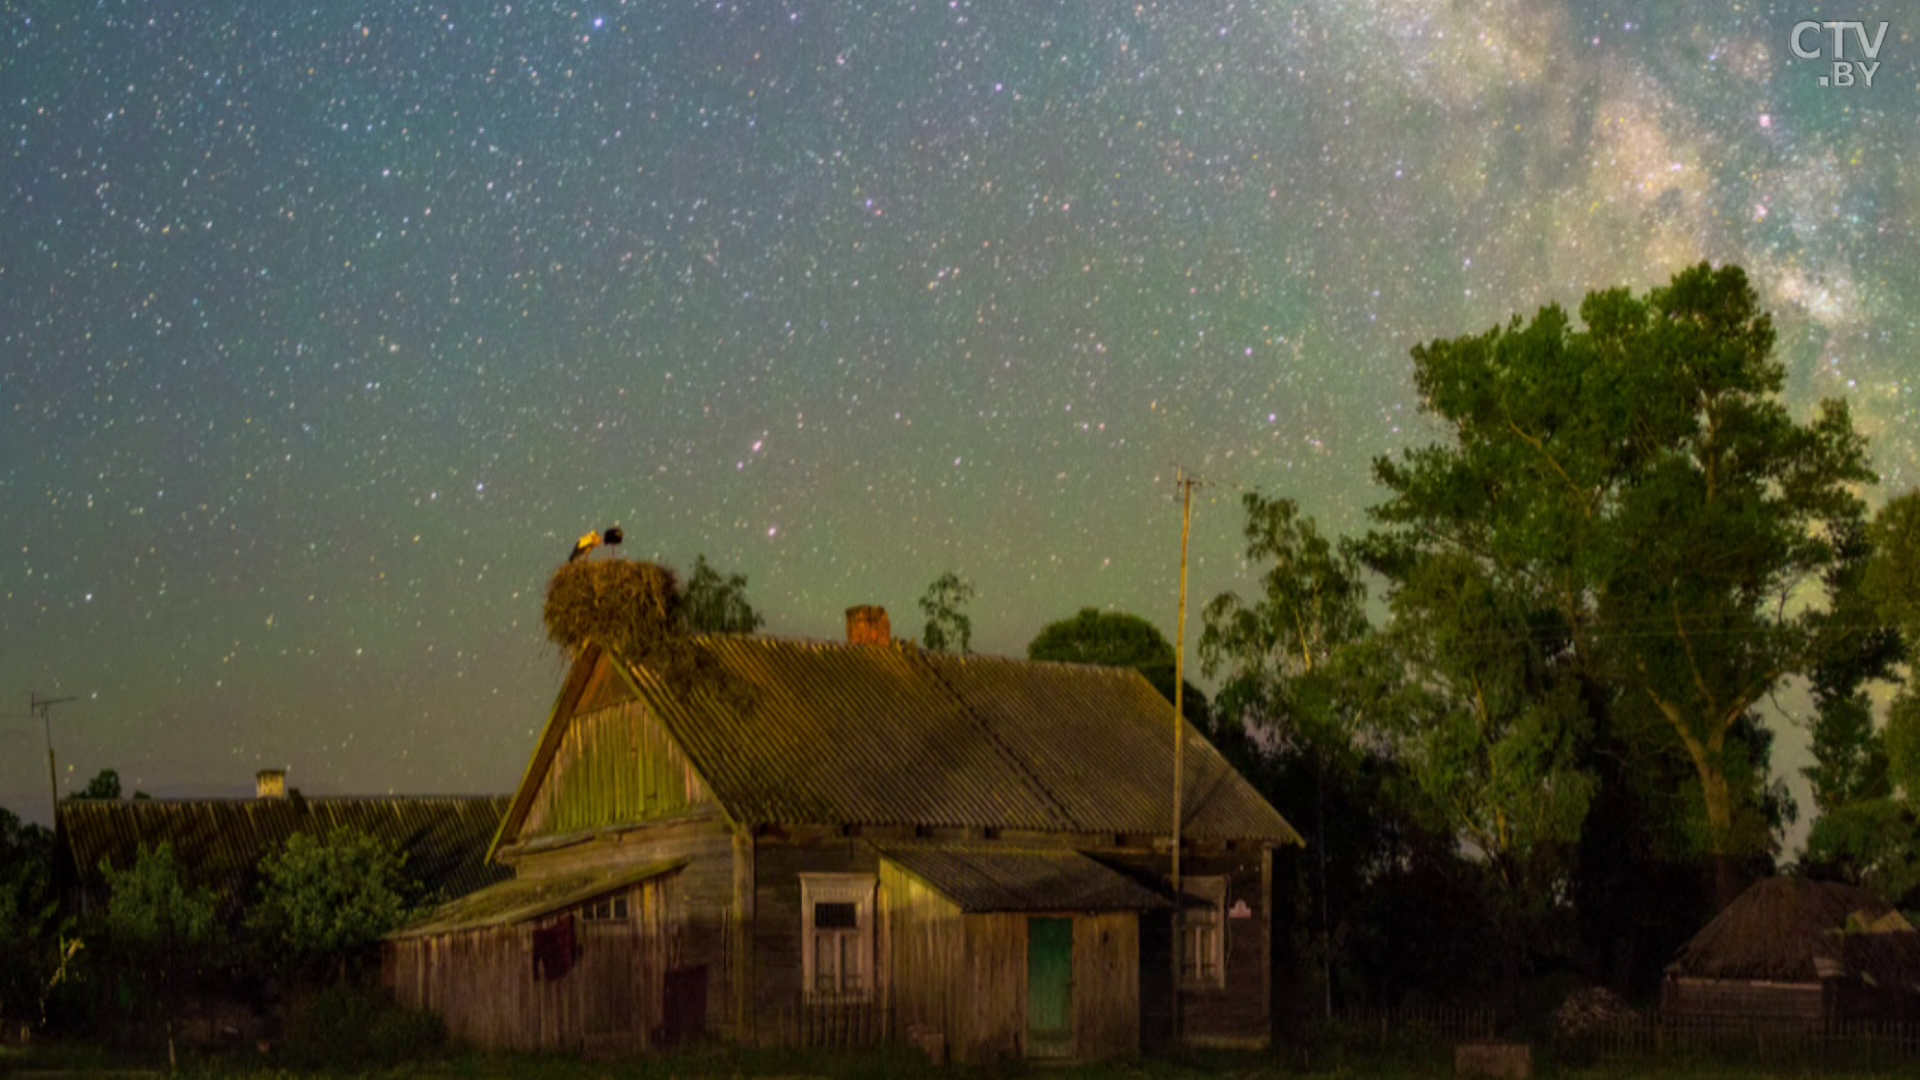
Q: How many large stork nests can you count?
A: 1